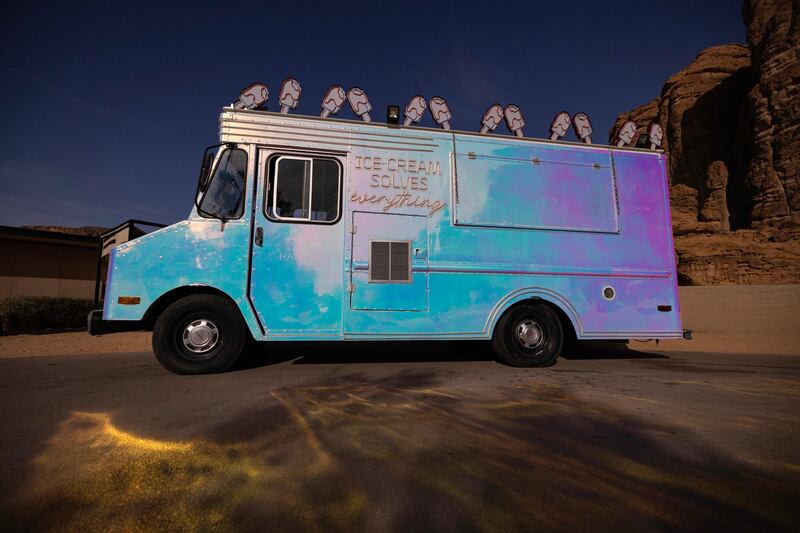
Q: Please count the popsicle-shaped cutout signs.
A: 12